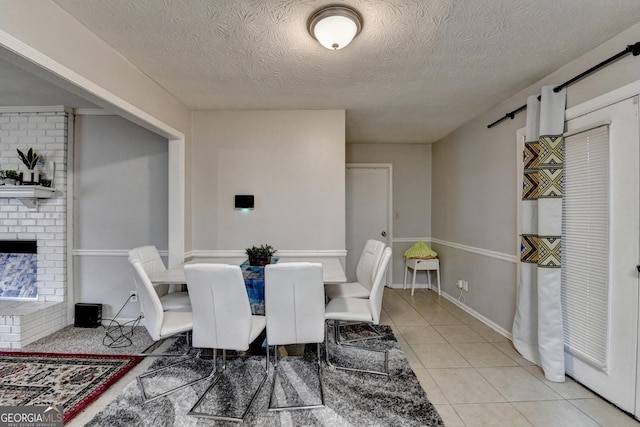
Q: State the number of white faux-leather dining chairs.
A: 6